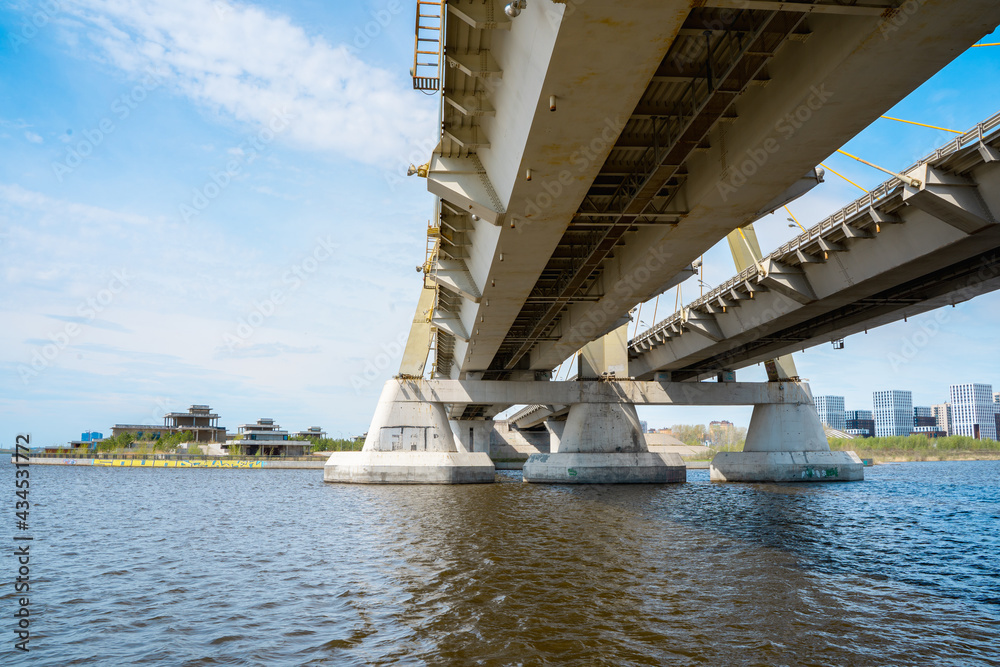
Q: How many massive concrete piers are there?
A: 3